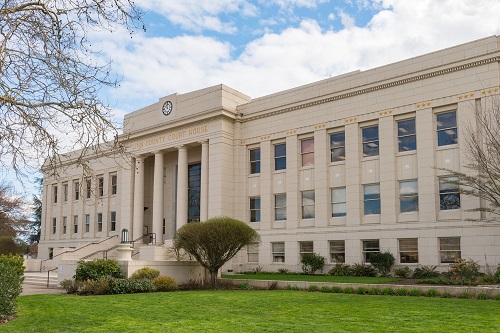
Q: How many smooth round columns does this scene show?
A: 4